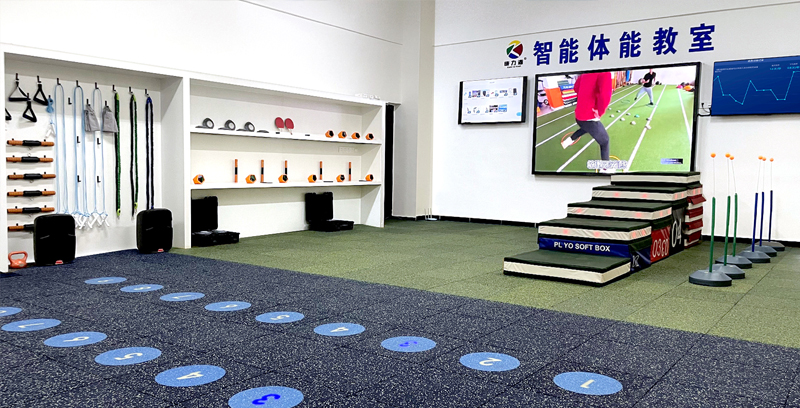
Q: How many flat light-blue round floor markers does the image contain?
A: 15